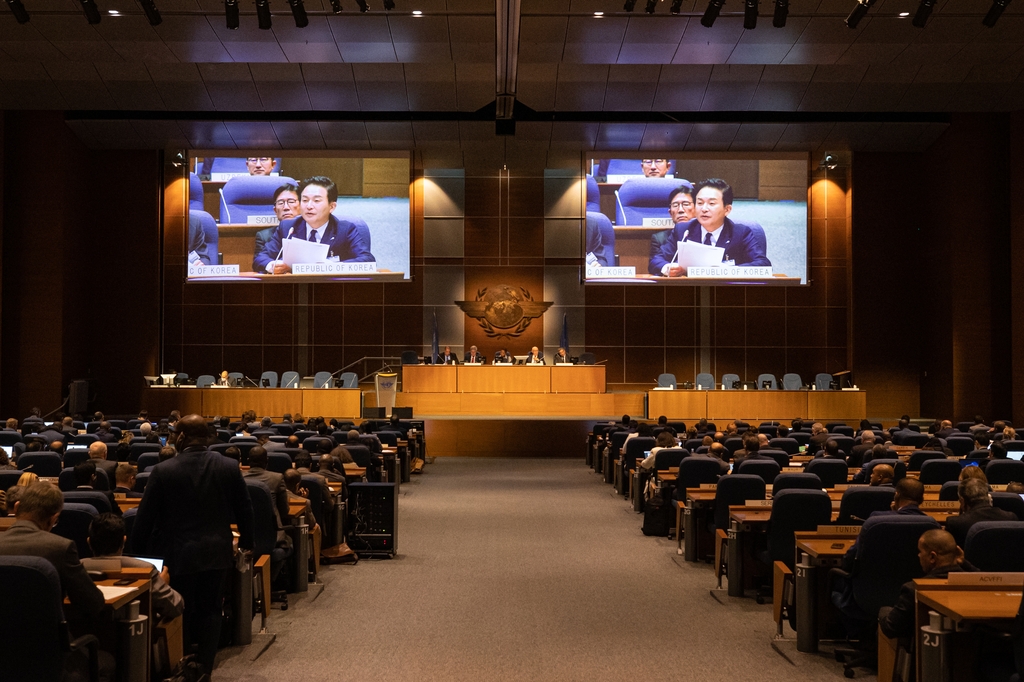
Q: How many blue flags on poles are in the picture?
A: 2